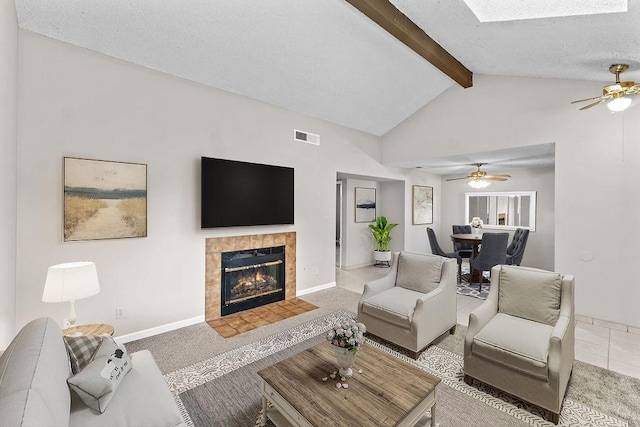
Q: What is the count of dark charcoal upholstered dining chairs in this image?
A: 4